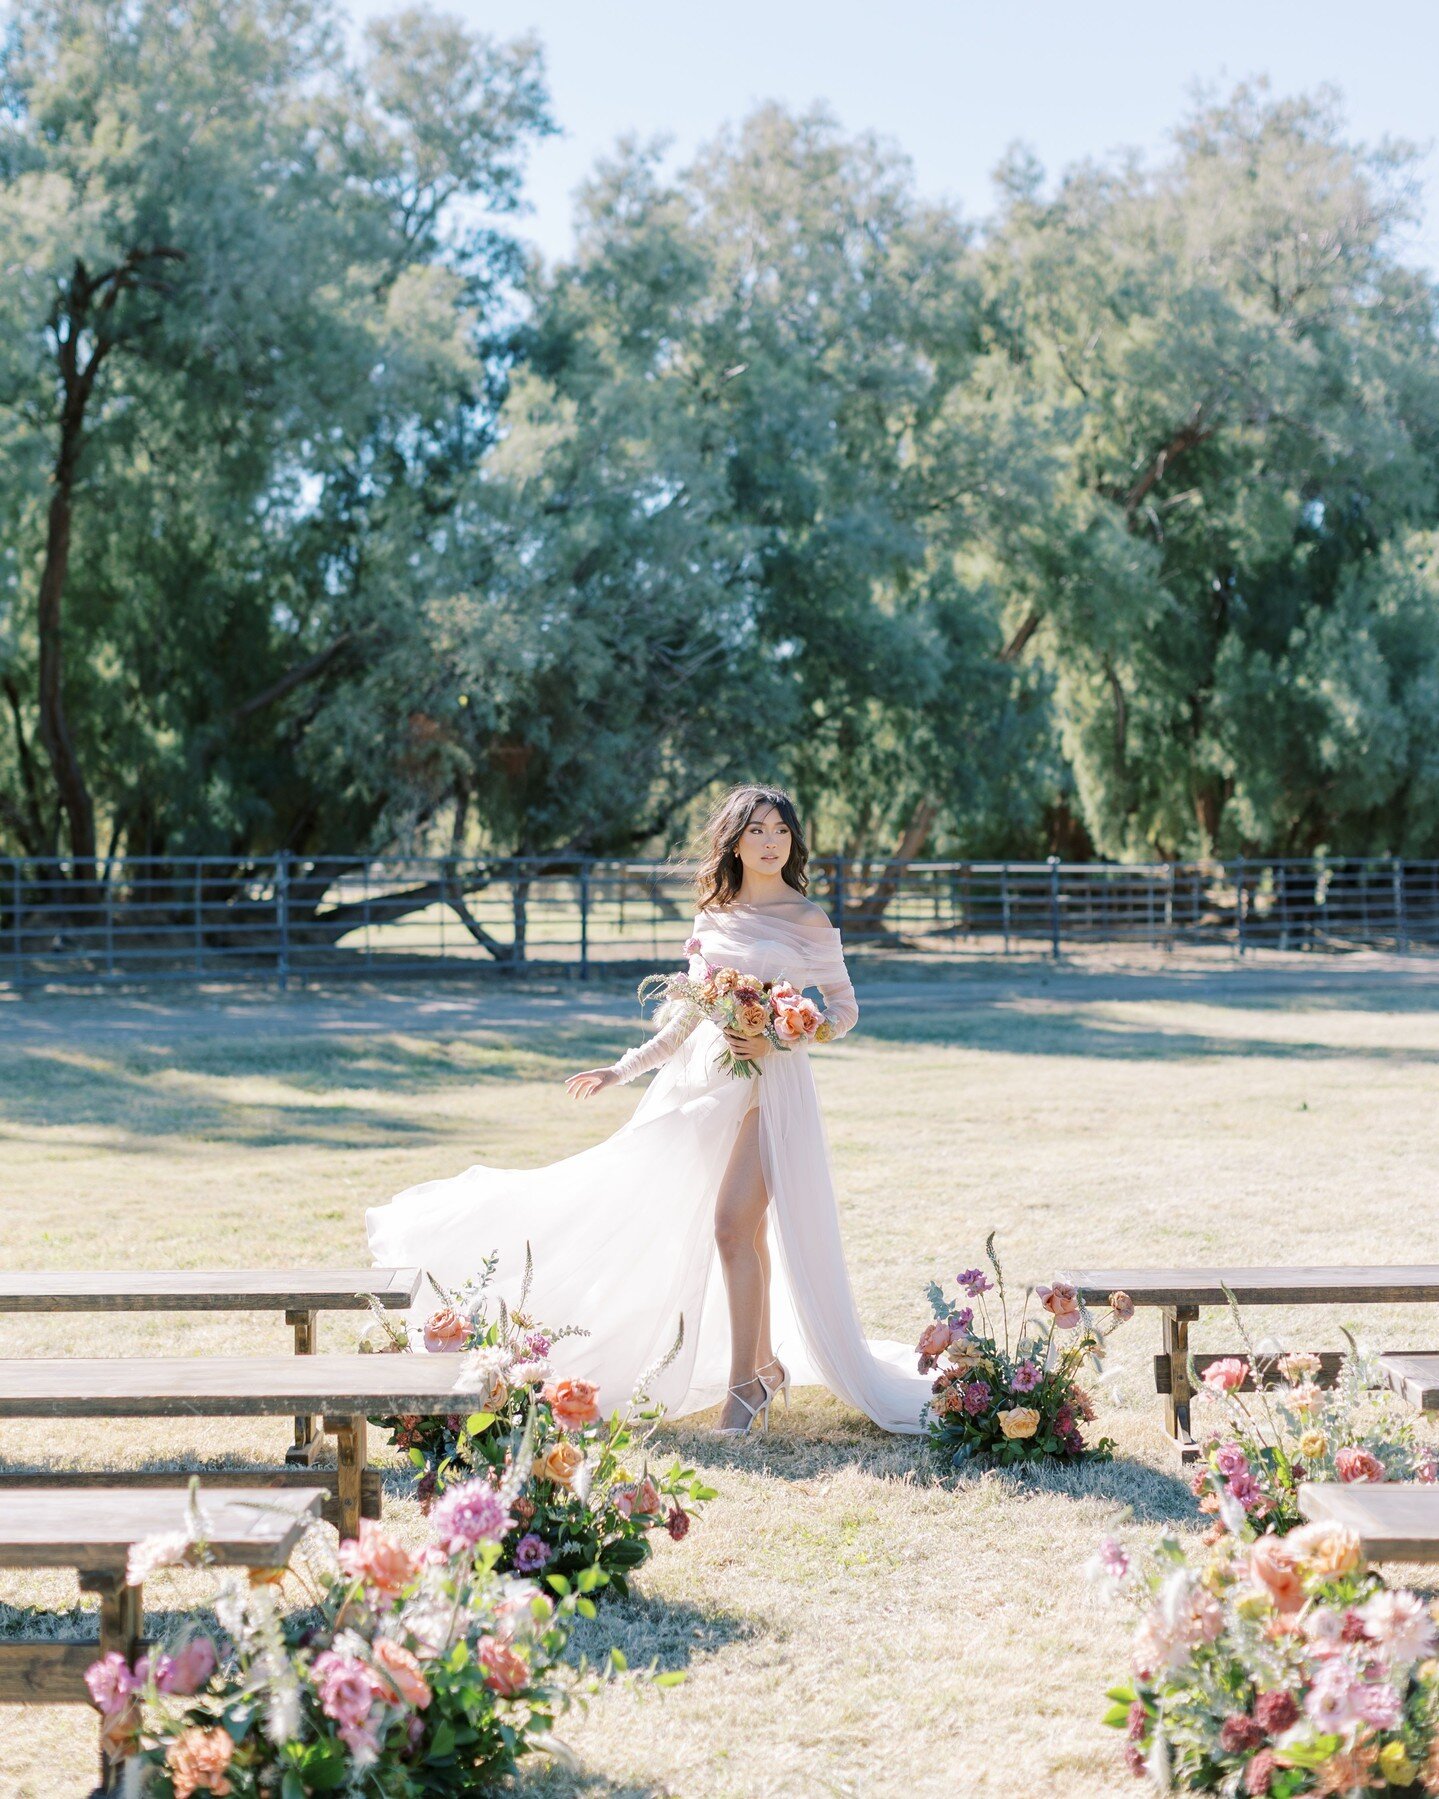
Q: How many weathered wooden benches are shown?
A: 6